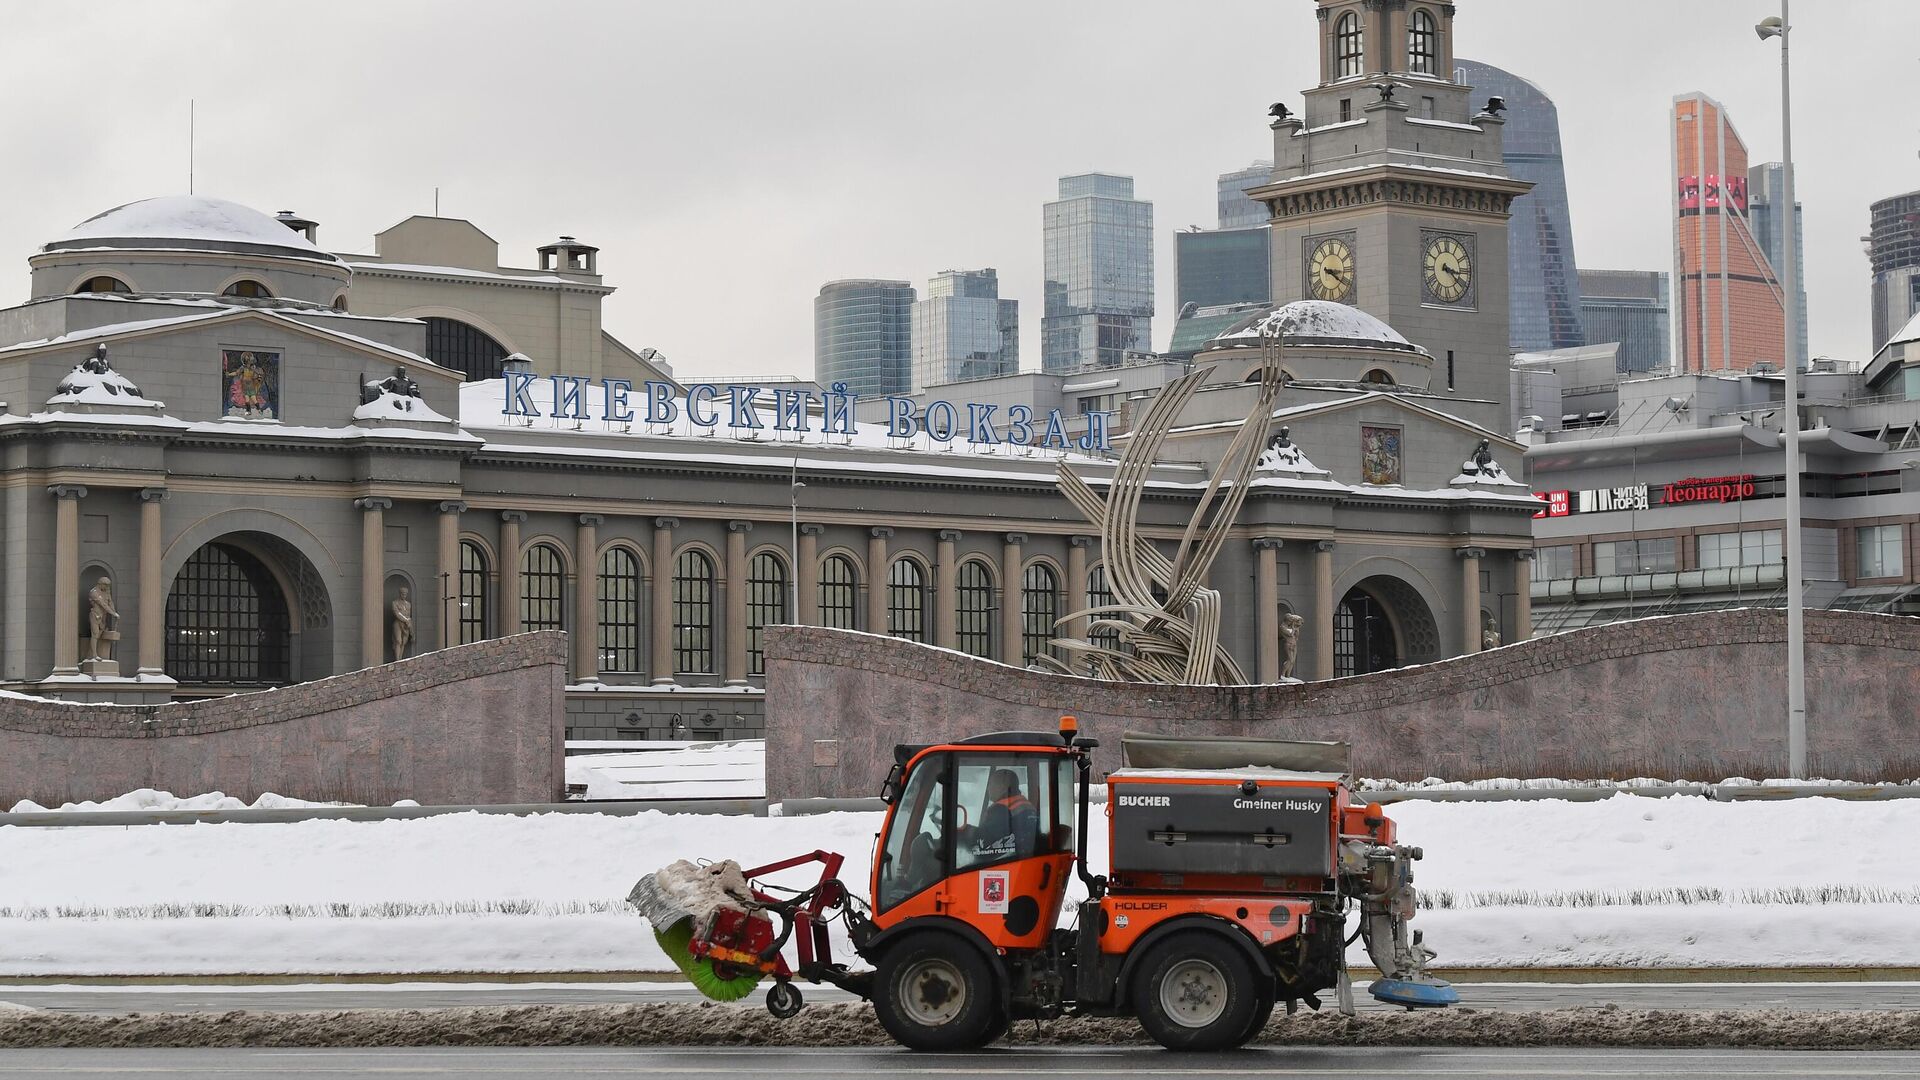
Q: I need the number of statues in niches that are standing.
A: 4